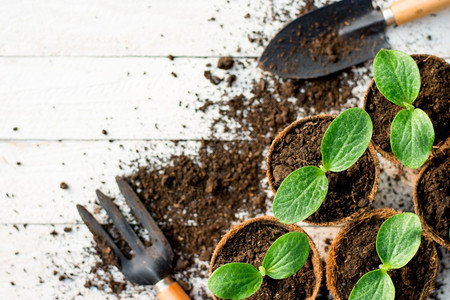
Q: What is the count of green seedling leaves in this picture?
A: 8